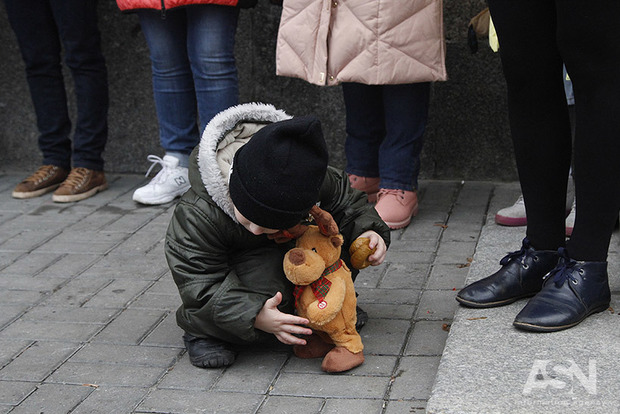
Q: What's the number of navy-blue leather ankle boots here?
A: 2